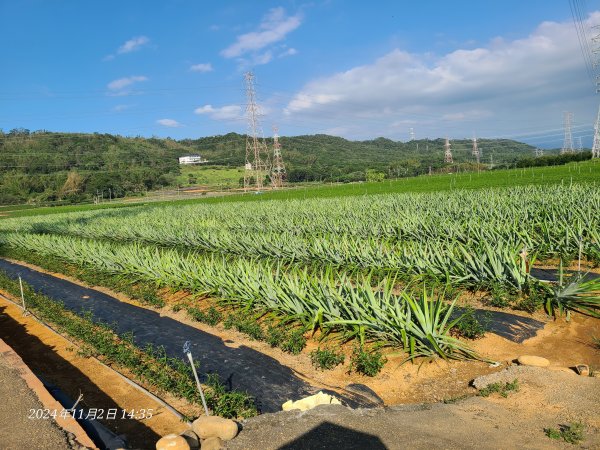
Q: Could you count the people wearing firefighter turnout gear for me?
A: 0